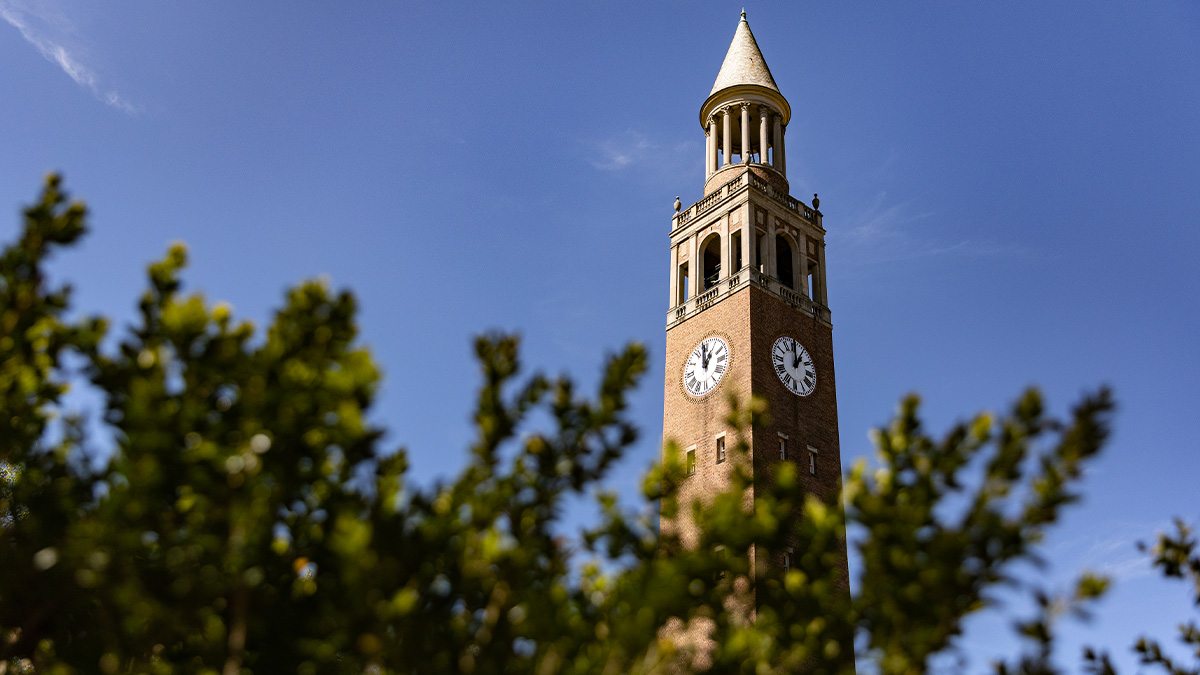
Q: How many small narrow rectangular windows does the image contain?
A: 4